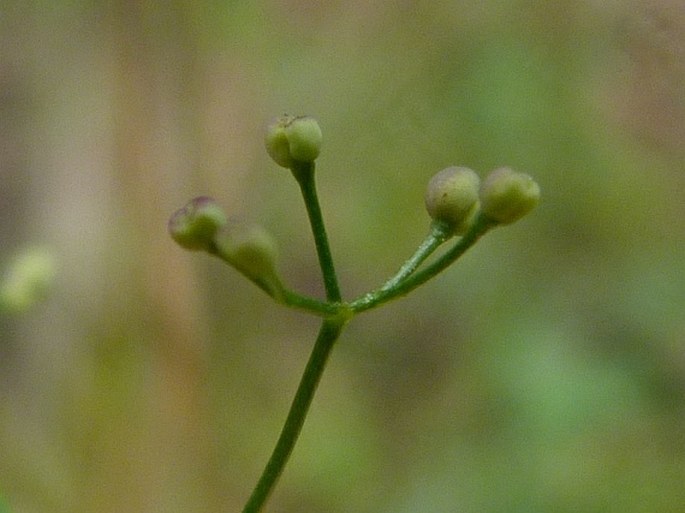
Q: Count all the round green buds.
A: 5